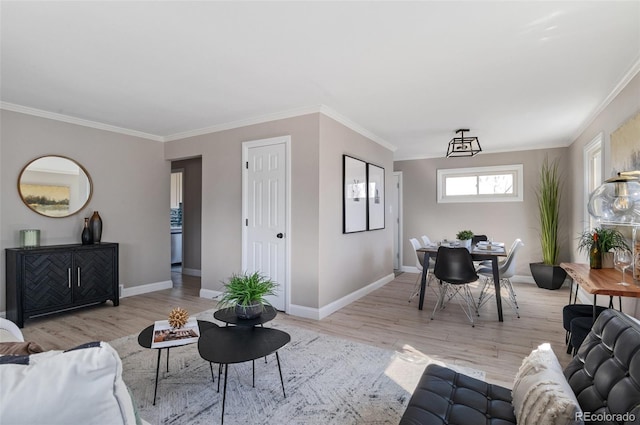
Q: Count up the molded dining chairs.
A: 6